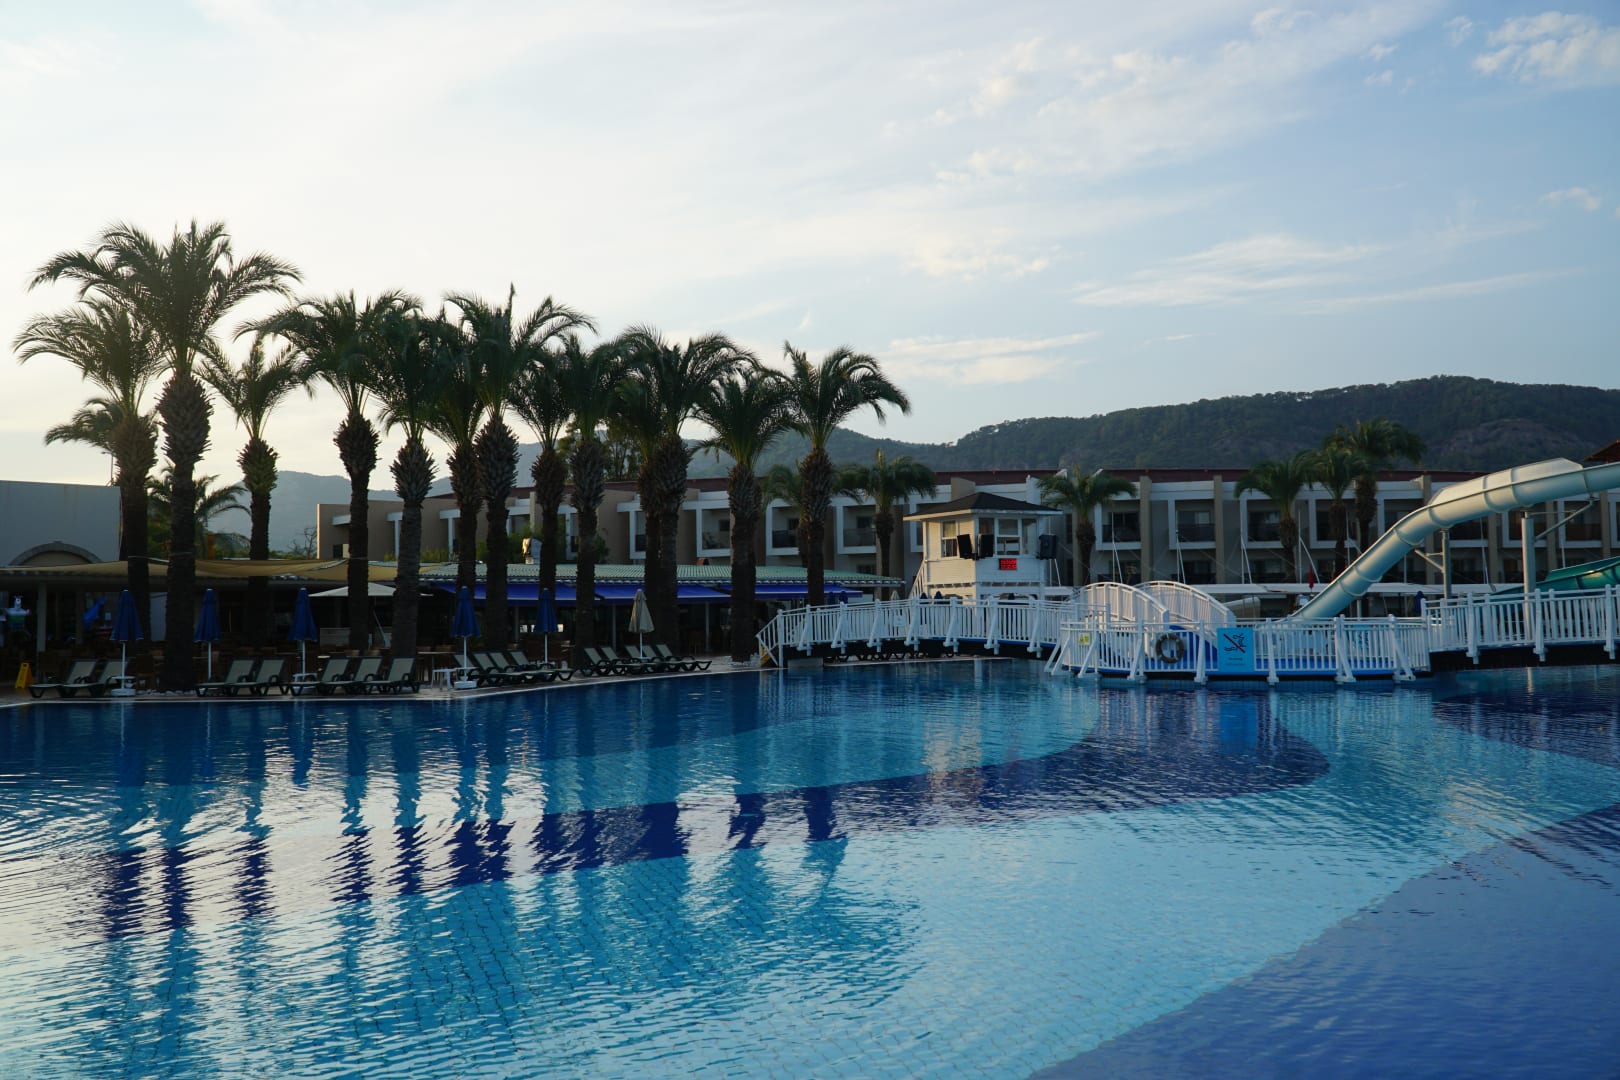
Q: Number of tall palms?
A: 13